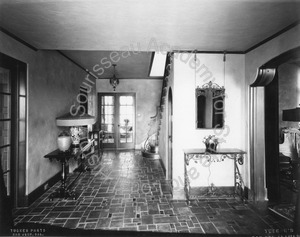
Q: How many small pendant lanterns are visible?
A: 1